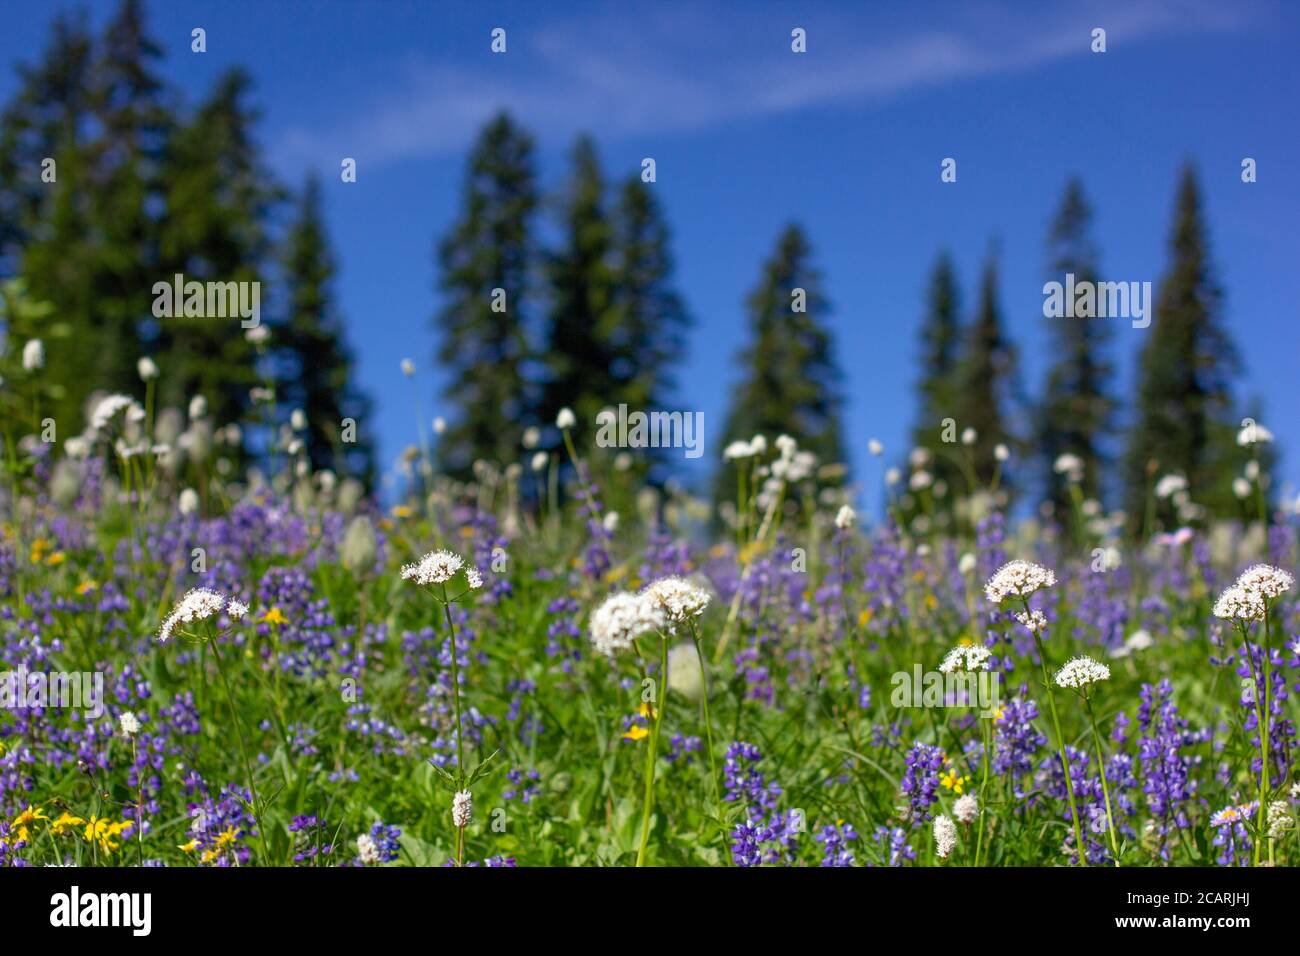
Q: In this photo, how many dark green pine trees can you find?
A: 12